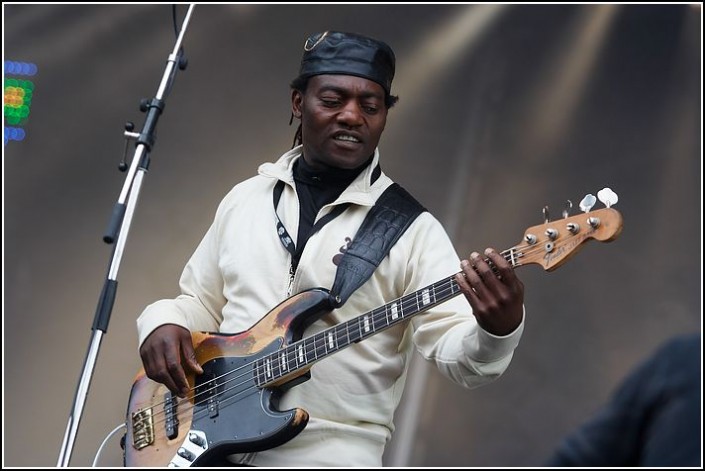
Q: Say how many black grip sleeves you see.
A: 2